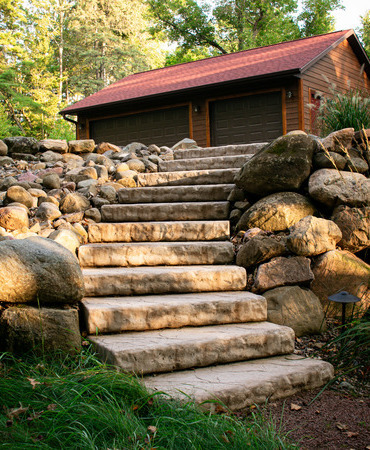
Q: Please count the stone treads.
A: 11